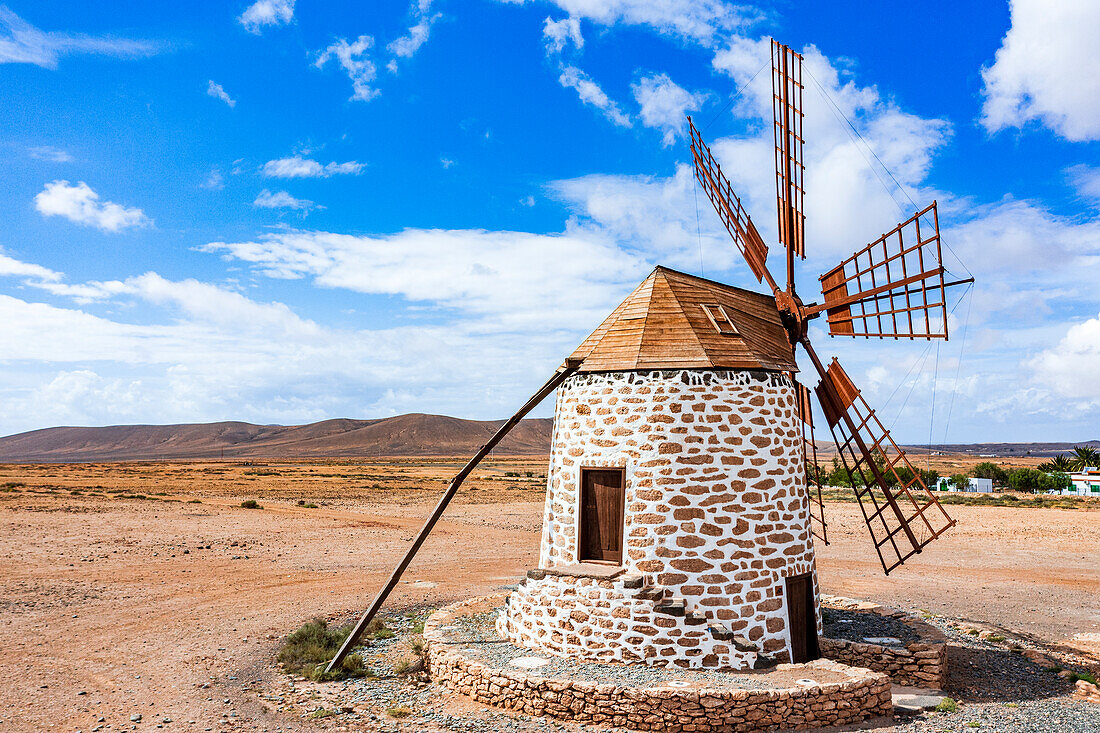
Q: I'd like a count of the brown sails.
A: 5